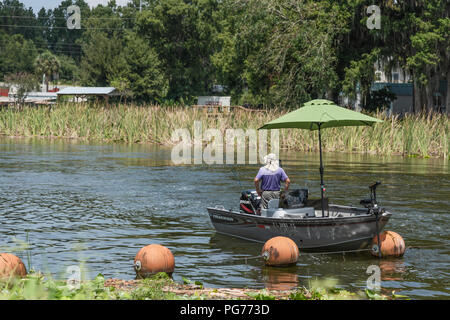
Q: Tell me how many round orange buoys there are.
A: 4